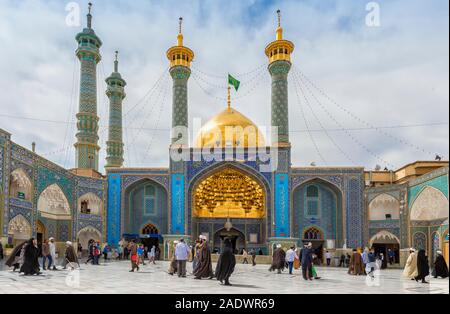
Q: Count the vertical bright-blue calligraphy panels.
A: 3